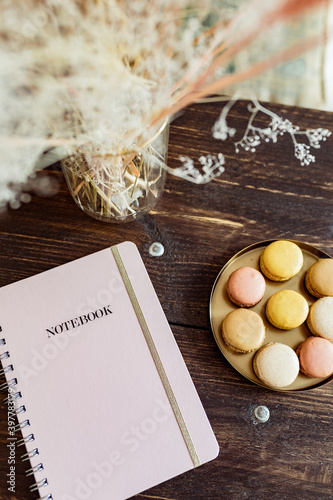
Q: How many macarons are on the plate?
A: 8